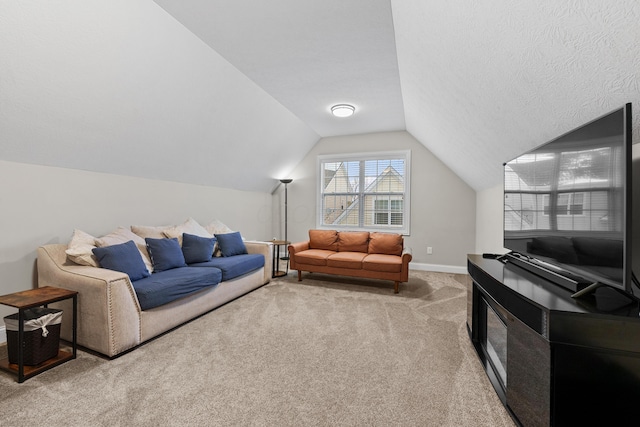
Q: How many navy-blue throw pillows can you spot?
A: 4